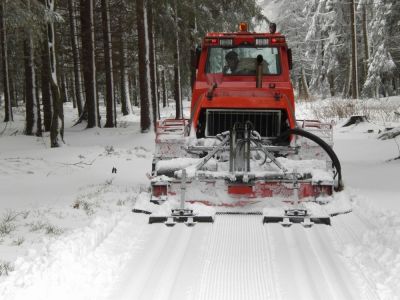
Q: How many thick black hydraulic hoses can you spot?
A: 1